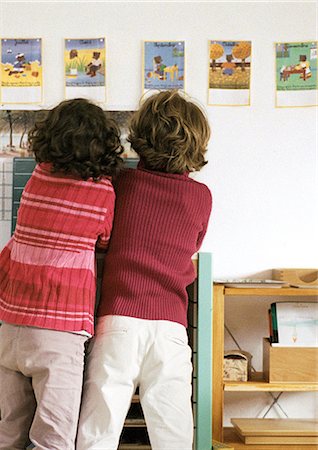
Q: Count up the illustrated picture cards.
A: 5